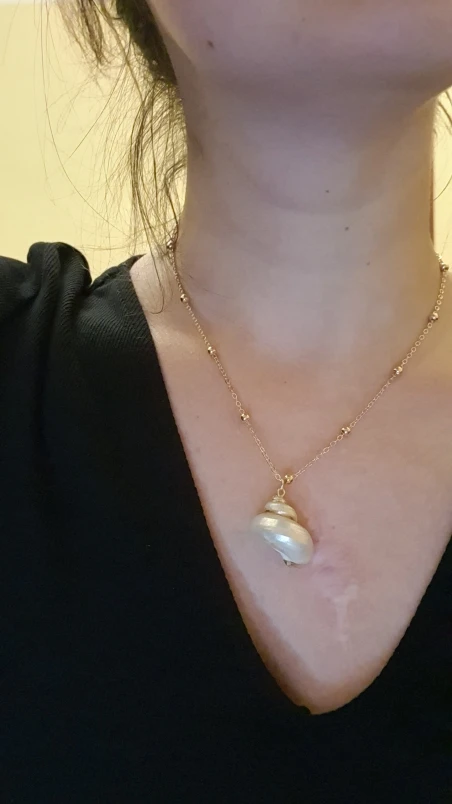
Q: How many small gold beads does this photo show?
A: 9